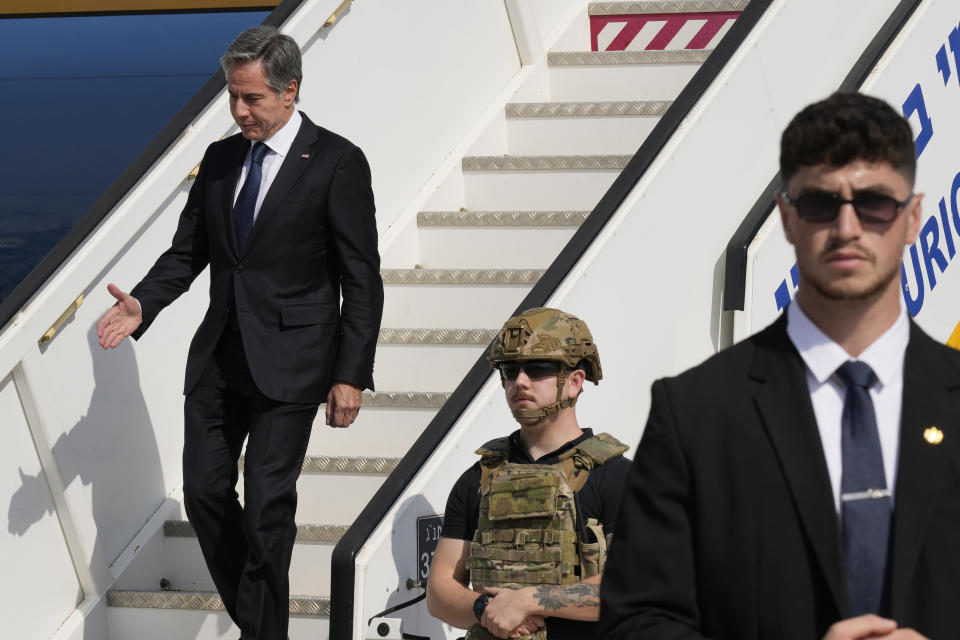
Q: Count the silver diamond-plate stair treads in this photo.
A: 11